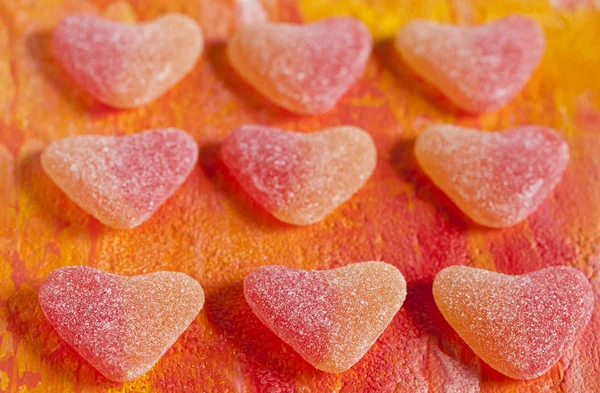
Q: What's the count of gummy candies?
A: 9